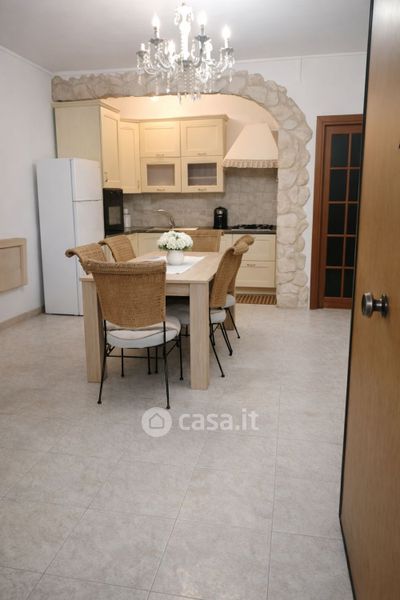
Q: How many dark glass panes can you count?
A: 10